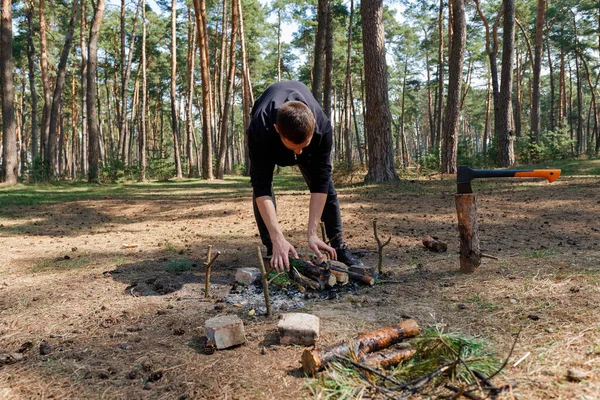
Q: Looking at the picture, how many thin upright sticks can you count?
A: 4